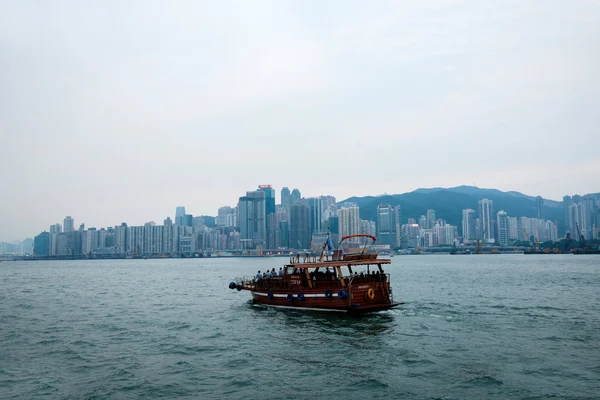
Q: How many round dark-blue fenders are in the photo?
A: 7